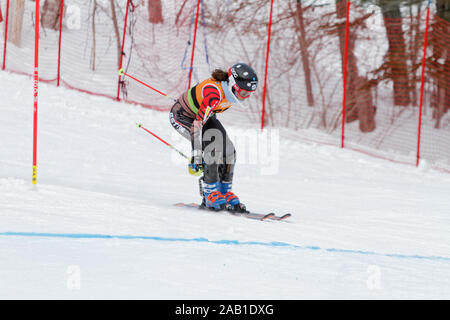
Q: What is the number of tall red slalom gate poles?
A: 1